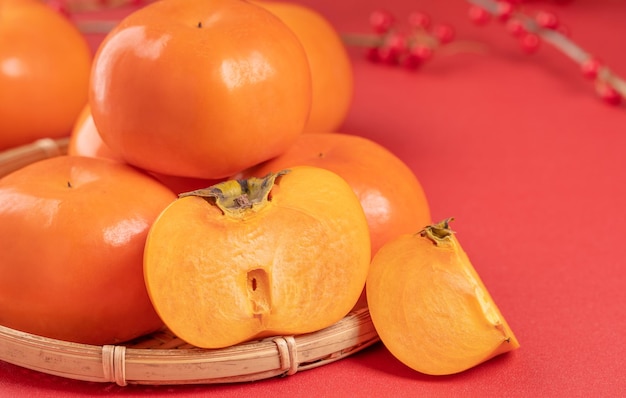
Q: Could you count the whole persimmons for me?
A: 6